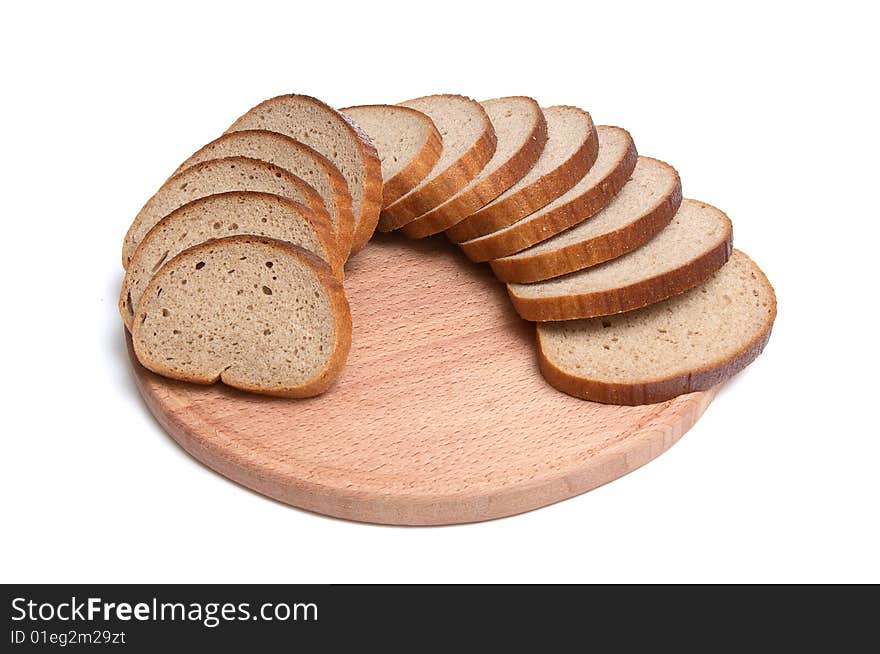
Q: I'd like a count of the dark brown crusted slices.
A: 13